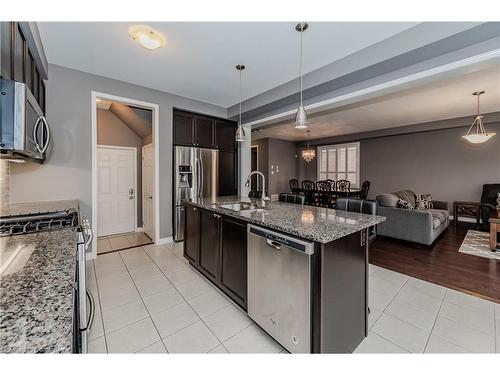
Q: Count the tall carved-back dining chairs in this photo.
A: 6